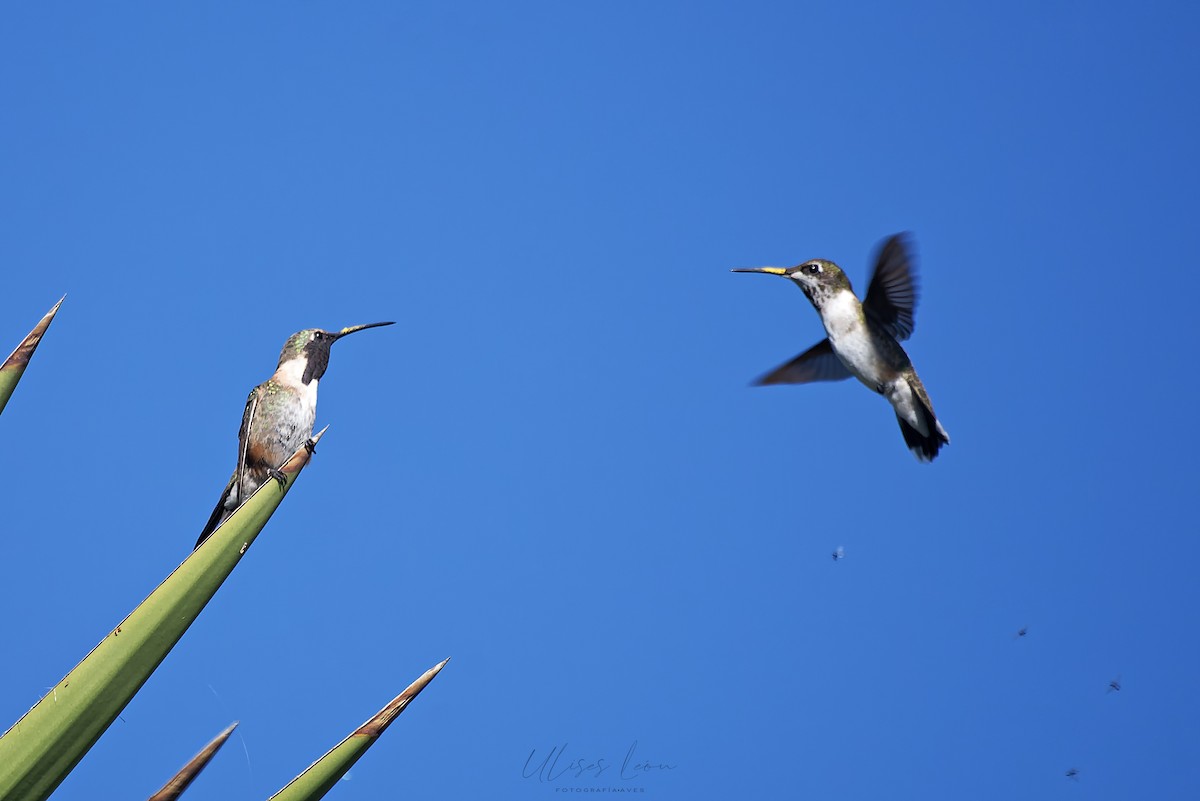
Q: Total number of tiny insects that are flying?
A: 4